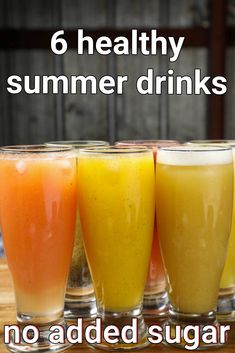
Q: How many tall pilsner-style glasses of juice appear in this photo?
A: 6